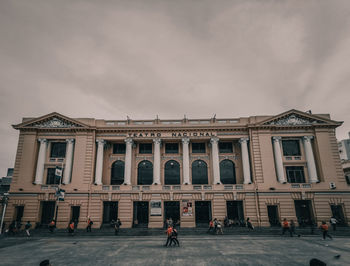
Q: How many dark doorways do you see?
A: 11